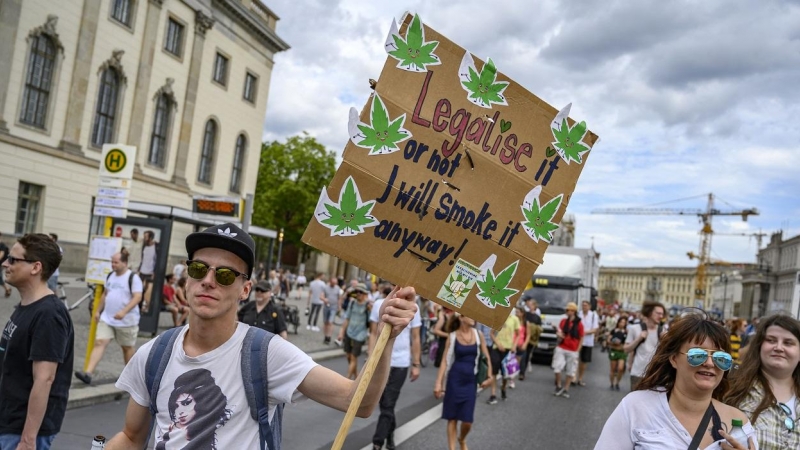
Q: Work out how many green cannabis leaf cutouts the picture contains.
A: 7